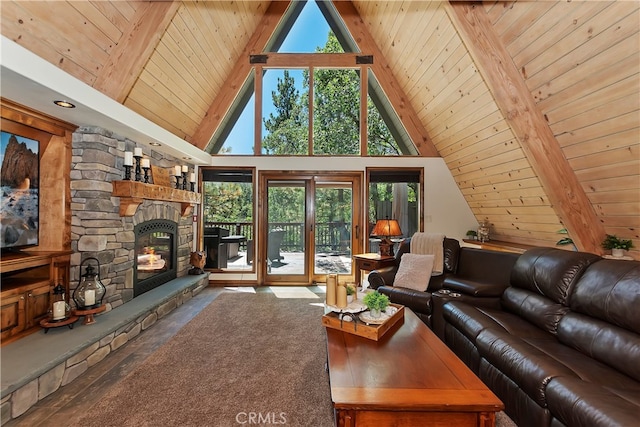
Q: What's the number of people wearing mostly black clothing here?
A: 0